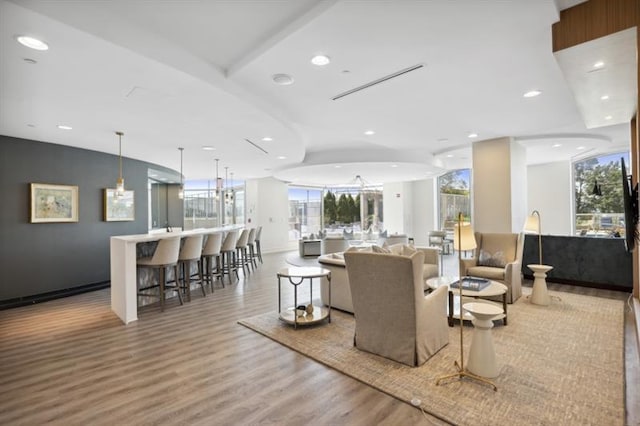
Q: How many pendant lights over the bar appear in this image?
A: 5